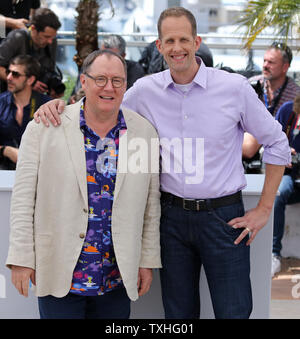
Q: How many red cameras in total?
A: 0